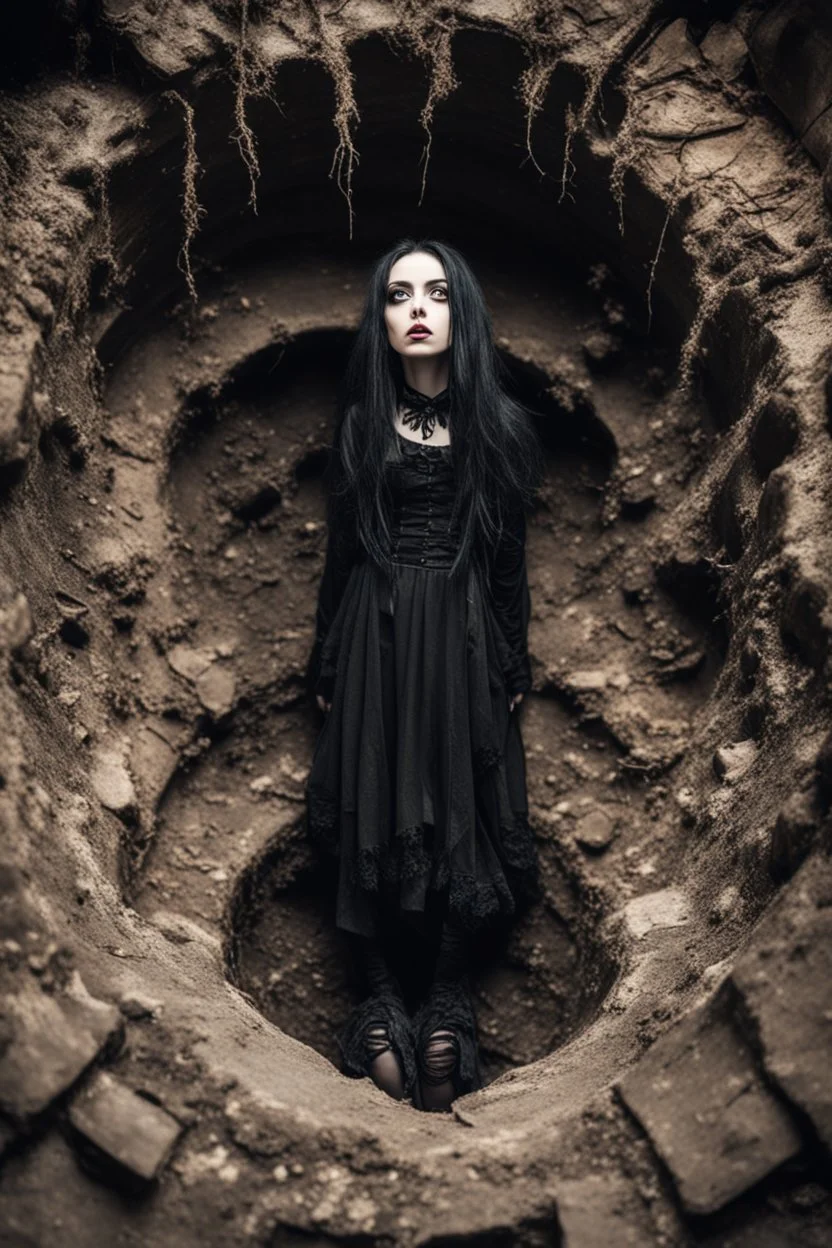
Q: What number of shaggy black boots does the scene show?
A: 2